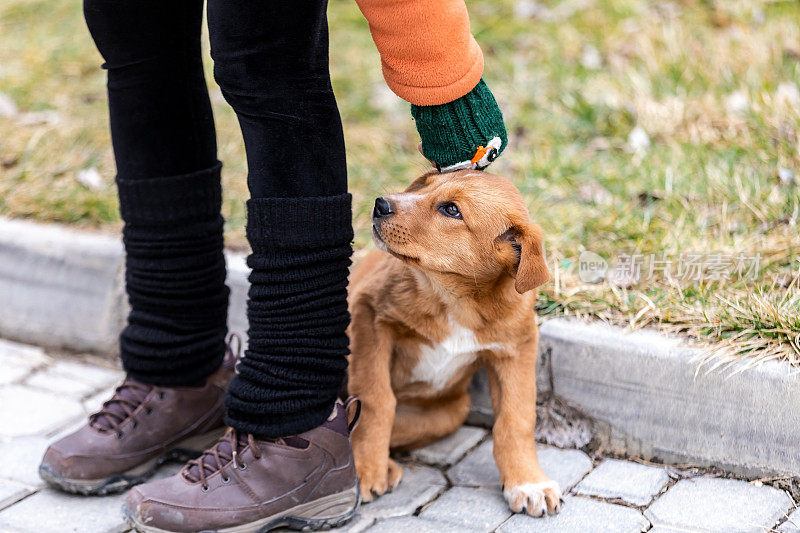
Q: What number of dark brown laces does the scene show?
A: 2